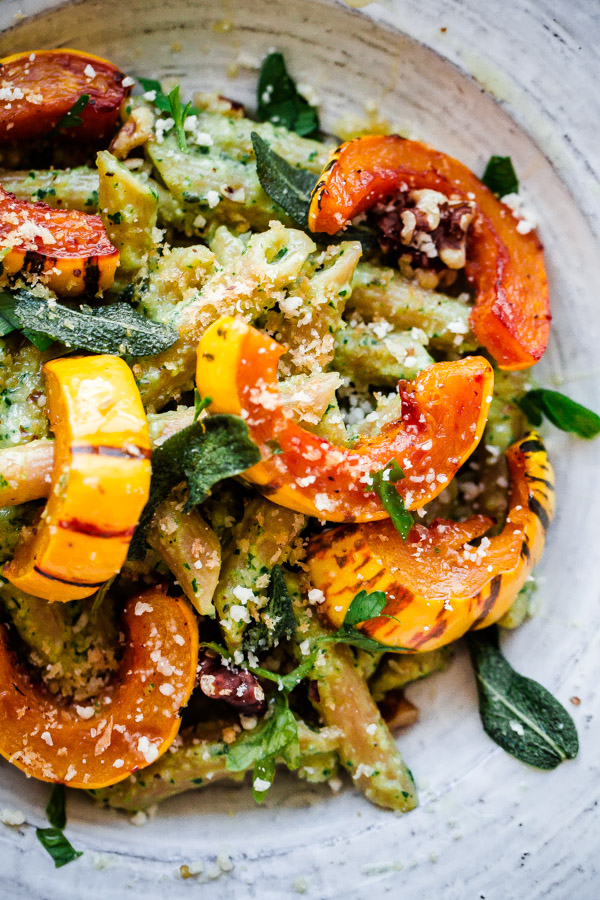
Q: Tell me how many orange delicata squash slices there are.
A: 7